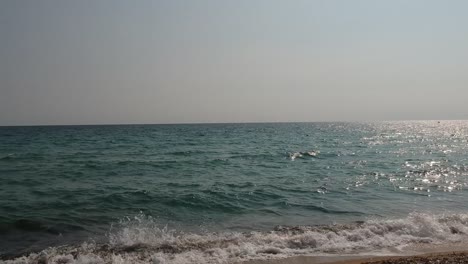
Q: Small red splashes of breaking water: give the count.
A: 0